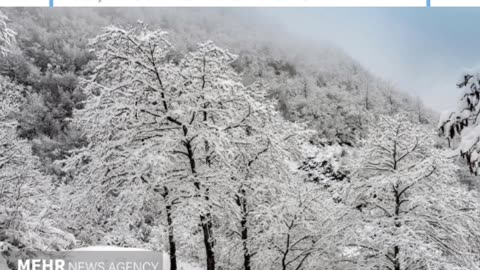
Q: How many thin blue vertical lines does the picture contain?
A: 2